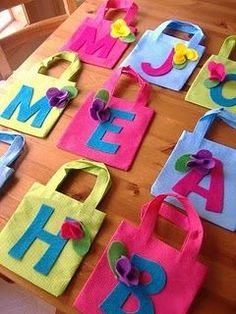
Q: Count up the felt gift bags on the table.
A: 9